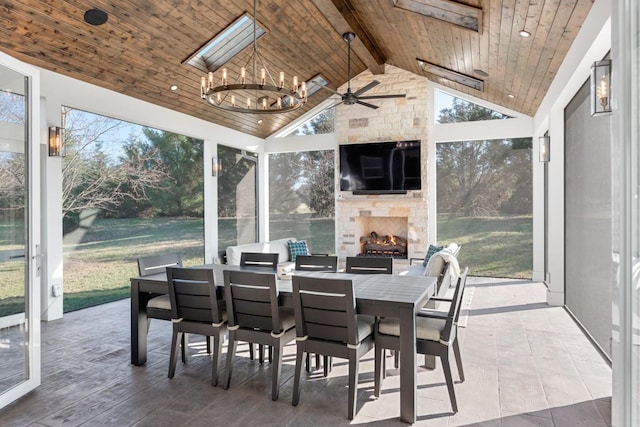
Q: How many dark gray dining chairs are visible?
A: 8